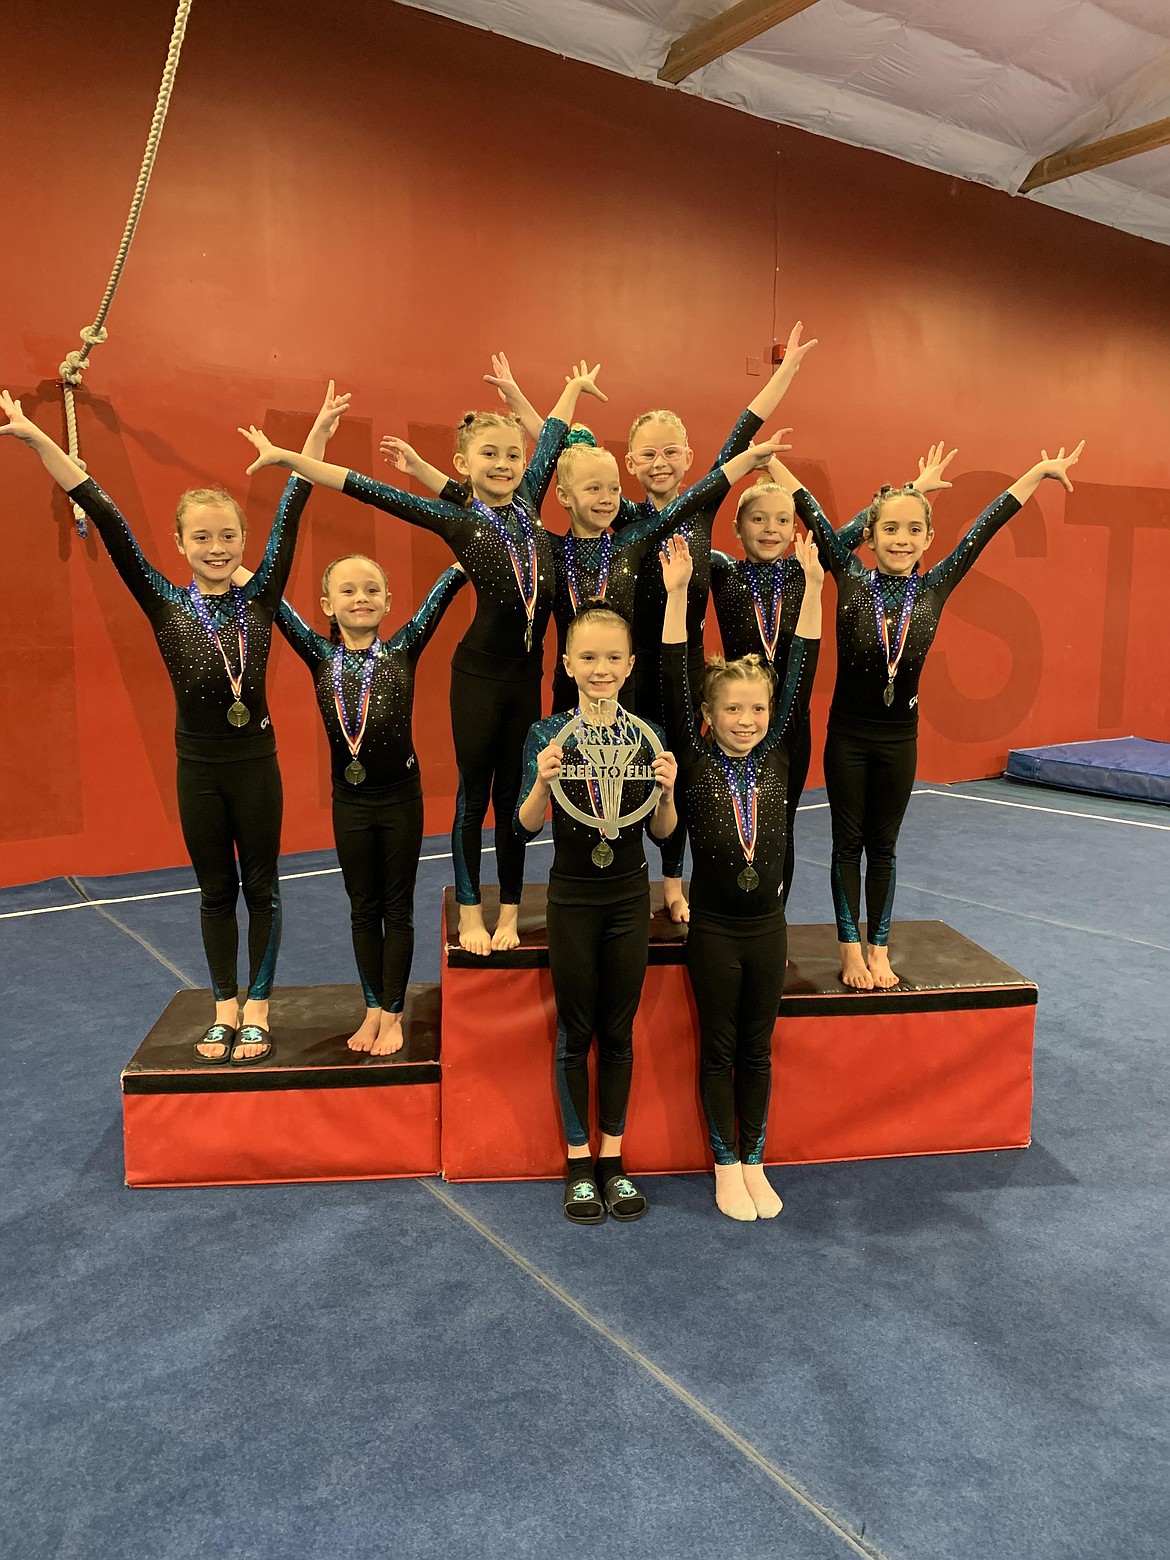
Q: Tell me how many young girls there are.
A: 9